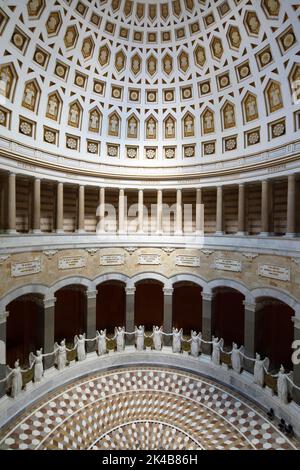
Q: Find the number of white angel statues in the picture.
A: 14